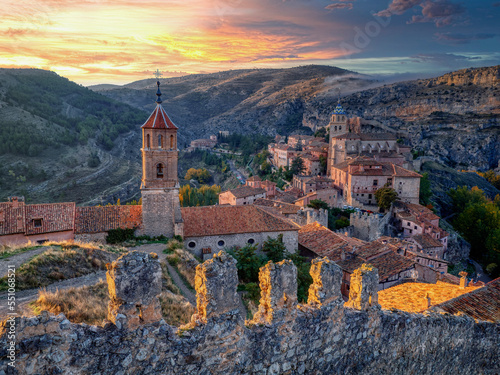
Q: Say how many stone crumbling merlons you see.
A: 5